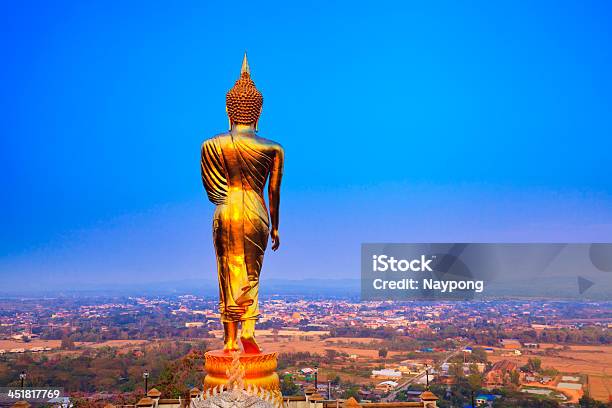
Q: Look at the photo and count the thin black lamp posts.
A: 4